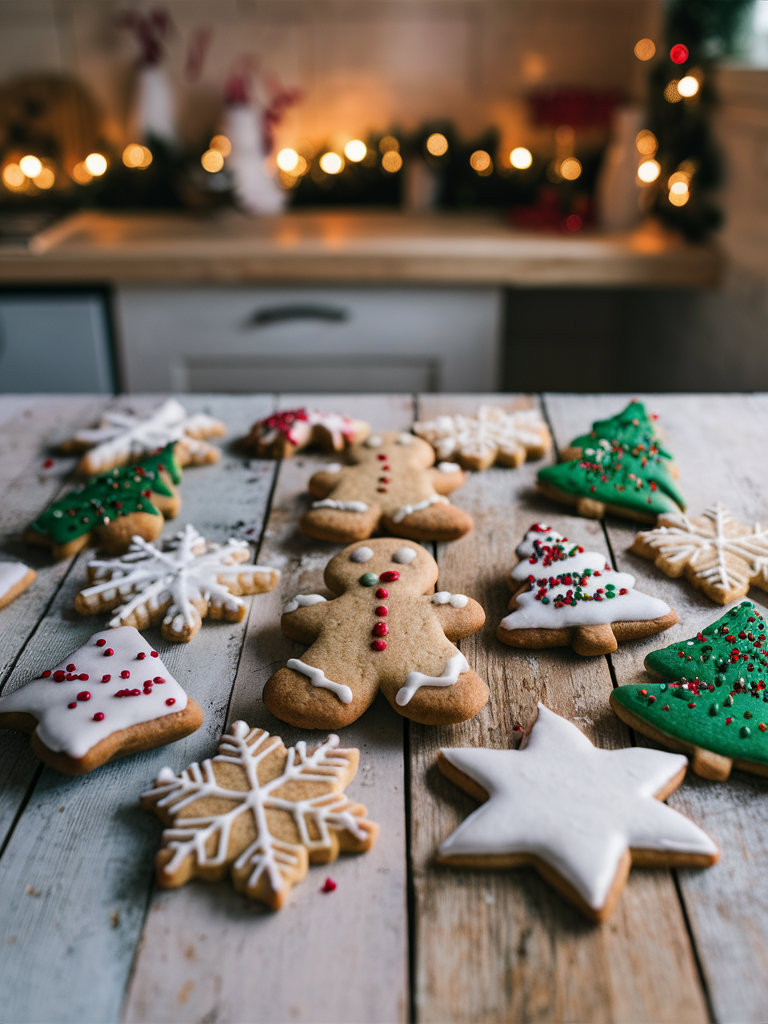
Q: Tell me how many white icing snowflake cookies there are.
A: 5